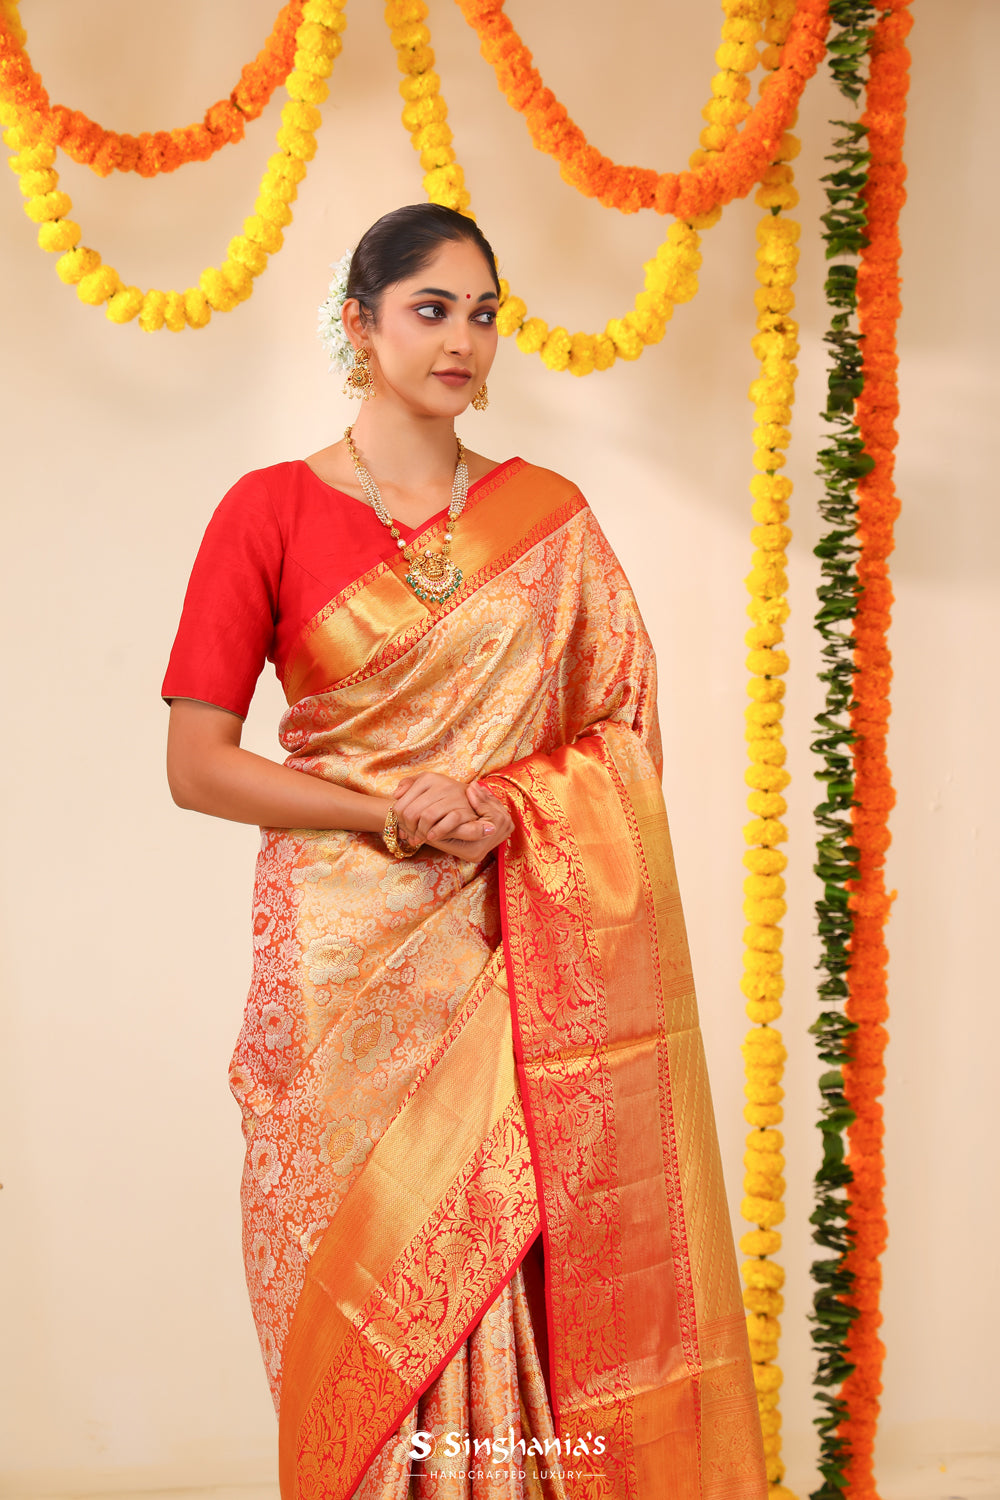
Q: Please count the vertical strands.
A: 3